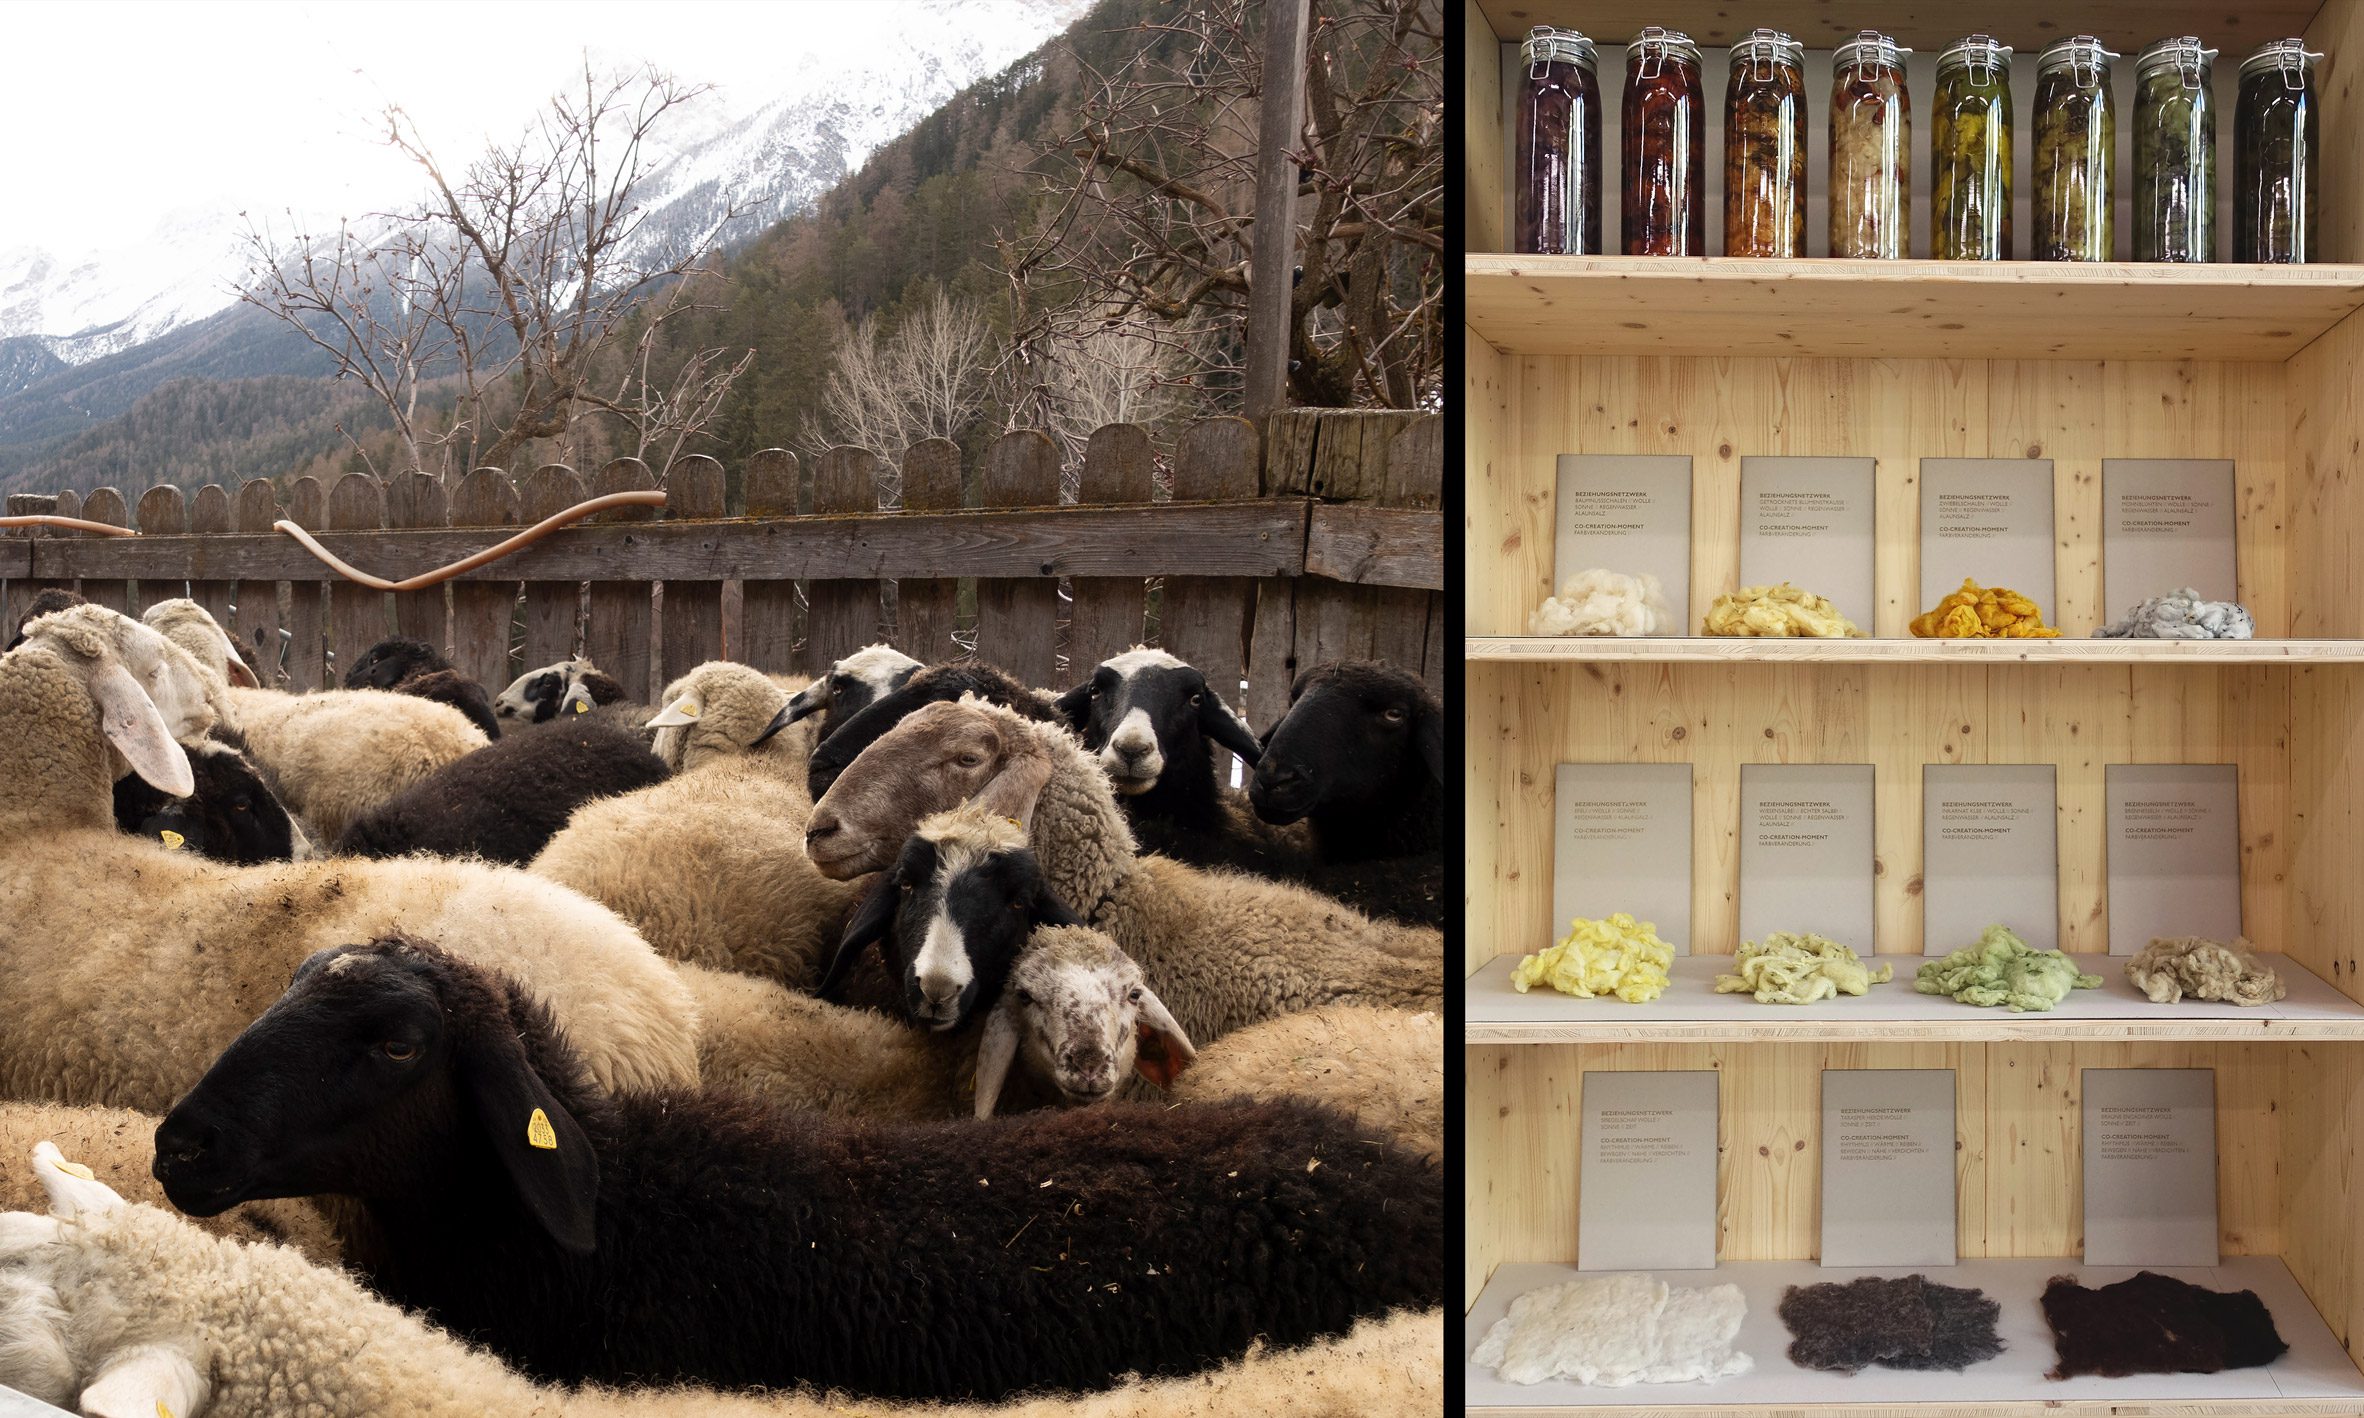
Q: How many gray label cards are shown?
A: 11